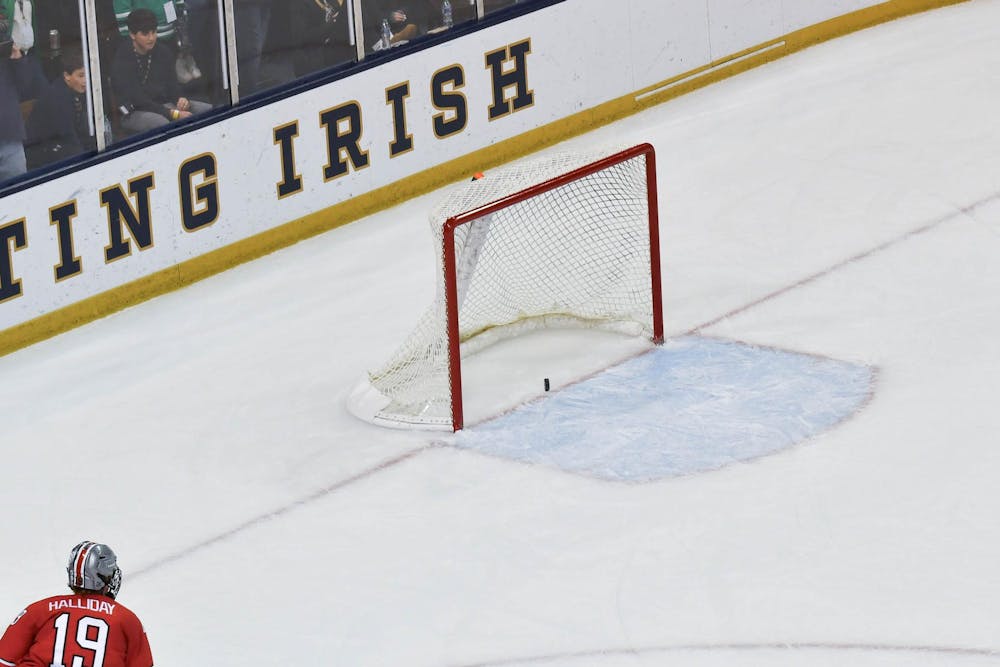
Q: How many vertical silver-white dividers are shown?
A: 4